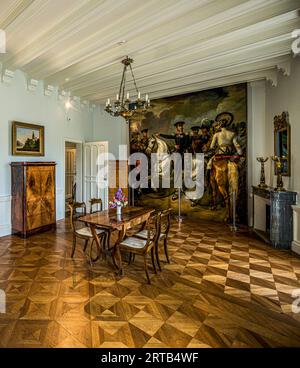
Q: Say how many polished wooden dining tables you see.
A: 1